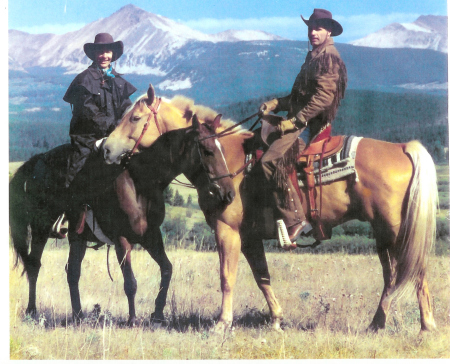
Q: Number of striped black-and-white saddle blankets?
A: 1